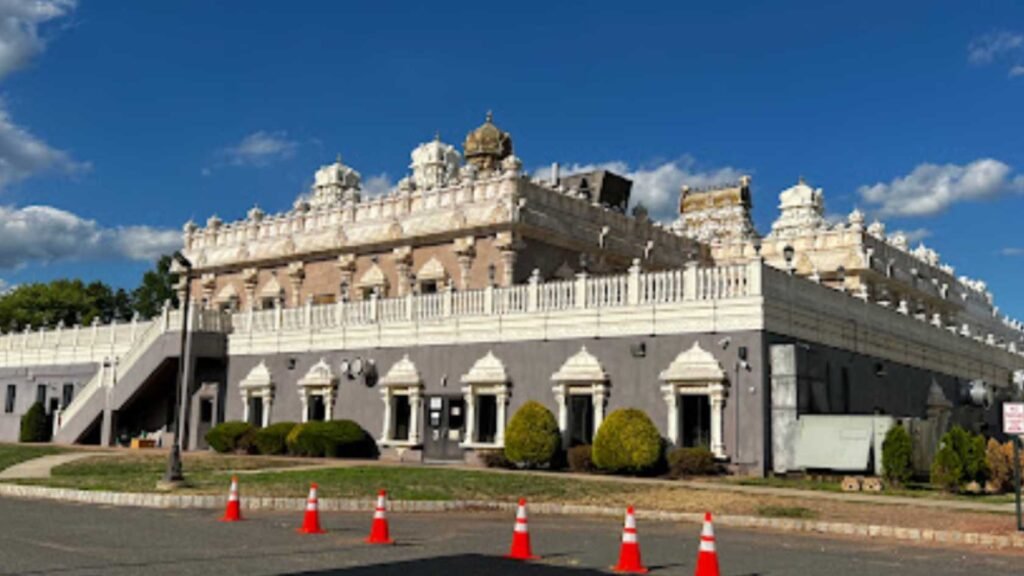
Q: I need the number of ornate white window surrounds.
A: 6